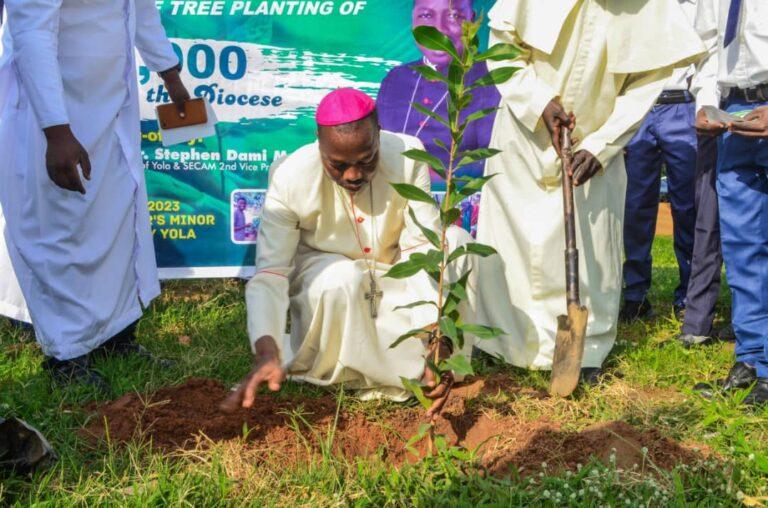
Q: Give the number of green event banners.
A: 1